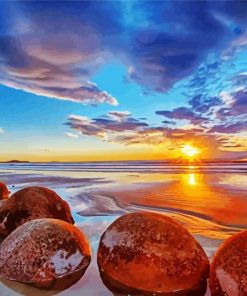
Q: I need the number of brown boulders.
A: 5